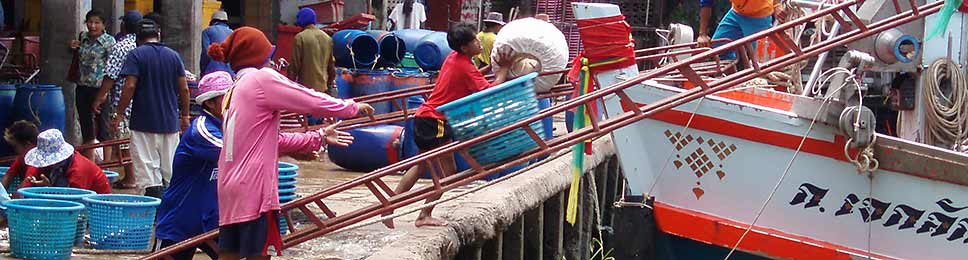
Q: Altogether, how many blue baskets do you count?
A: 11